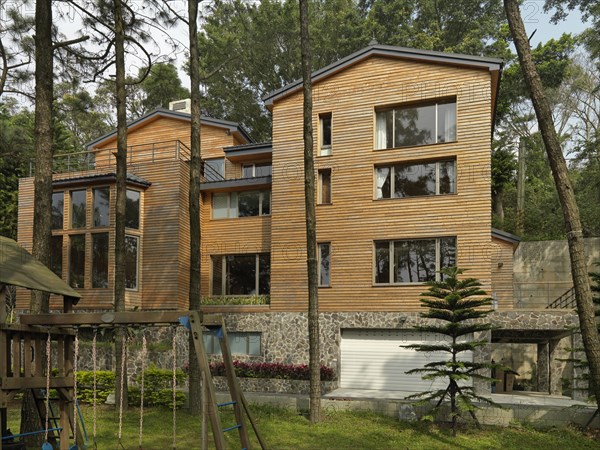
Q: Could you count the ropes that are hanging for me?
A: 6